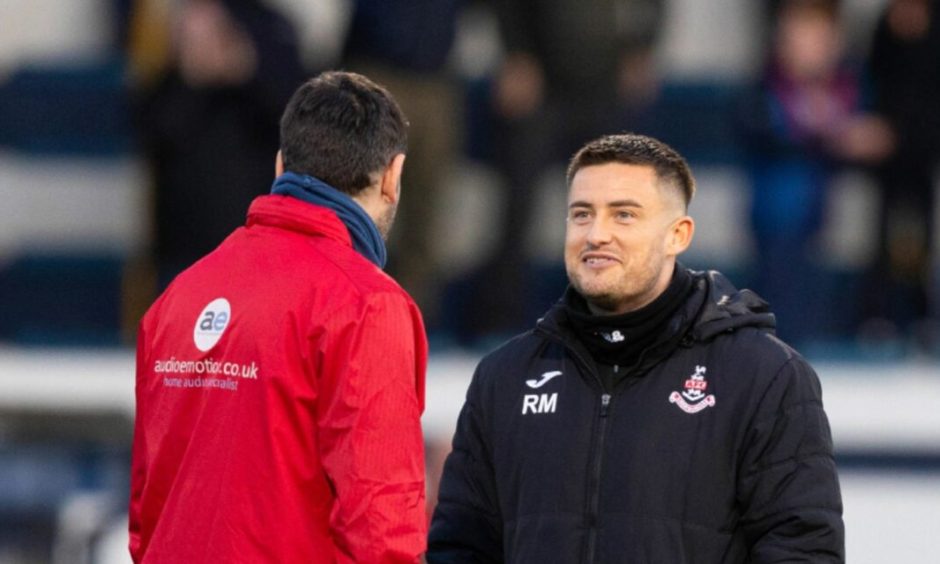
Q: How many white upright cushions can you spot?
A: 0